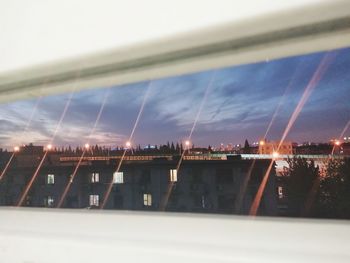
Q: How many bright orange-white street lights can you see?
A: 8